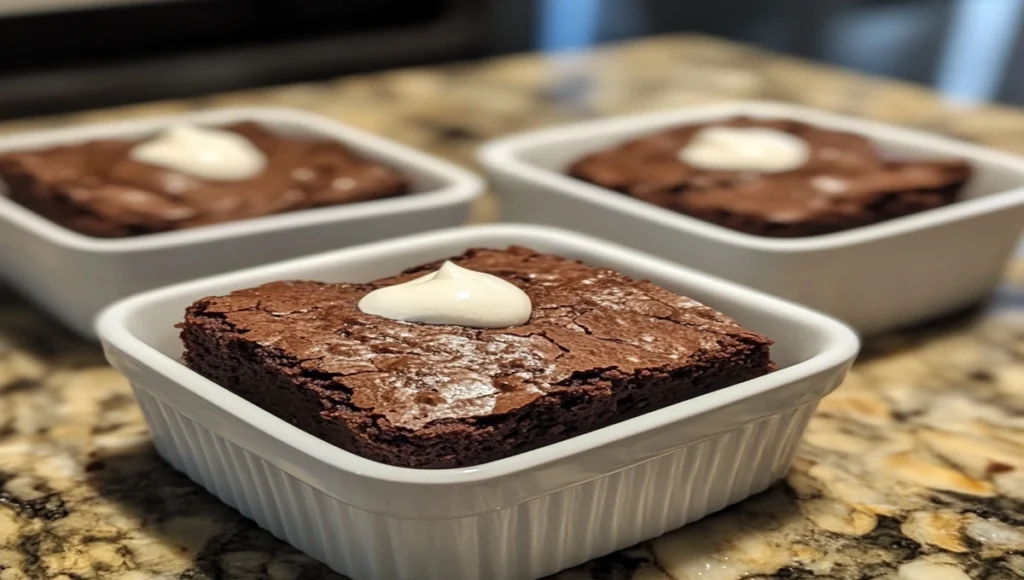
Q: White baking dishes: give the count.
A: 3